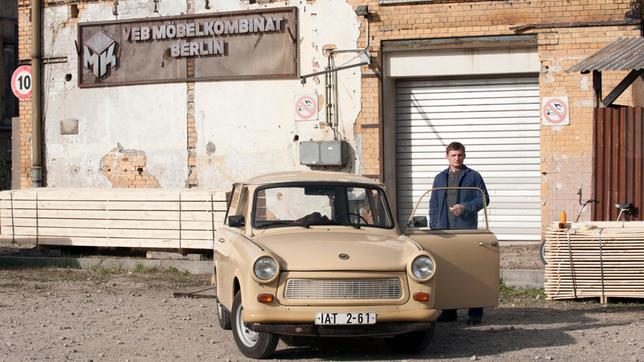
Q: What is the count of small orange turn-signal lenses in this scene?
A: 2